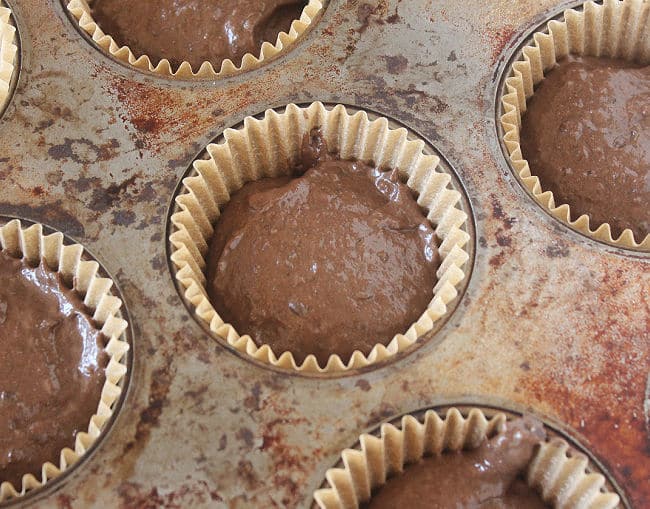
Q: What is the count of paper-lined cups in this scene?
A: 6